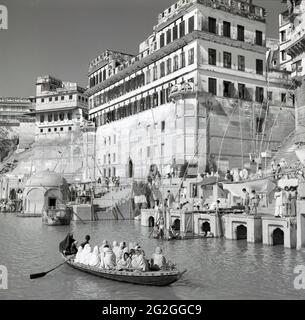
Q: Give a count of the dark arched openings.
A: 5